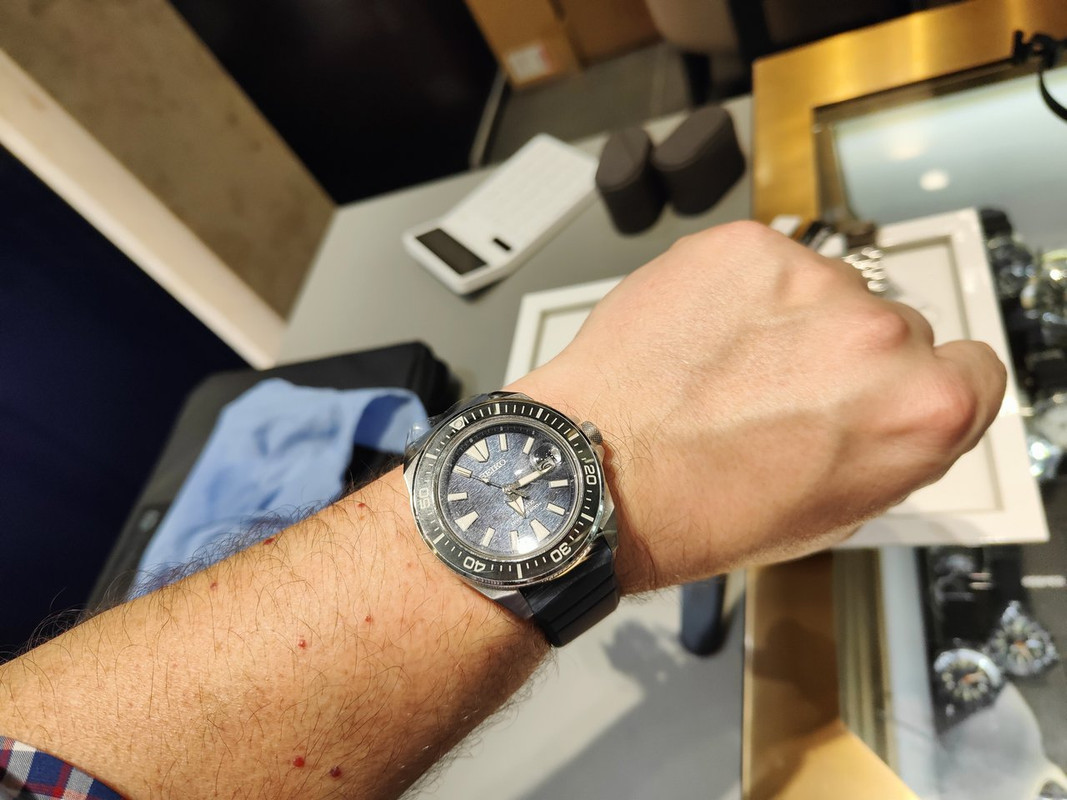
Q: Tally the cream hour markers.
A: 11